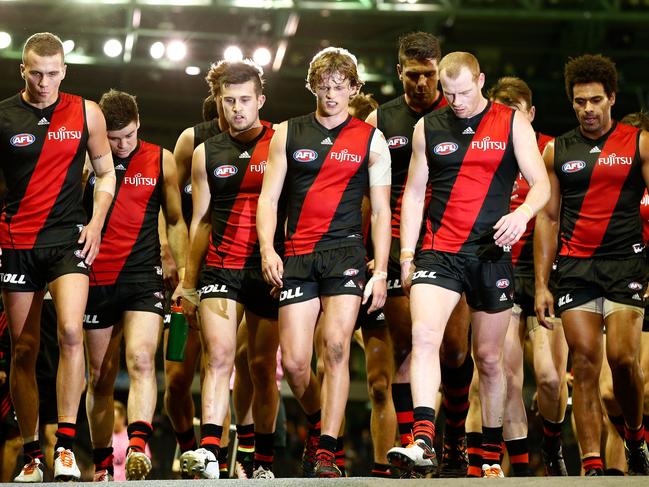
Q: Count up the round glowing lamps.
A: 7